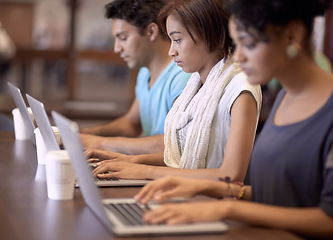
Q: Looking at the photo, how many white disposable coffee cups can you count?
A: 3